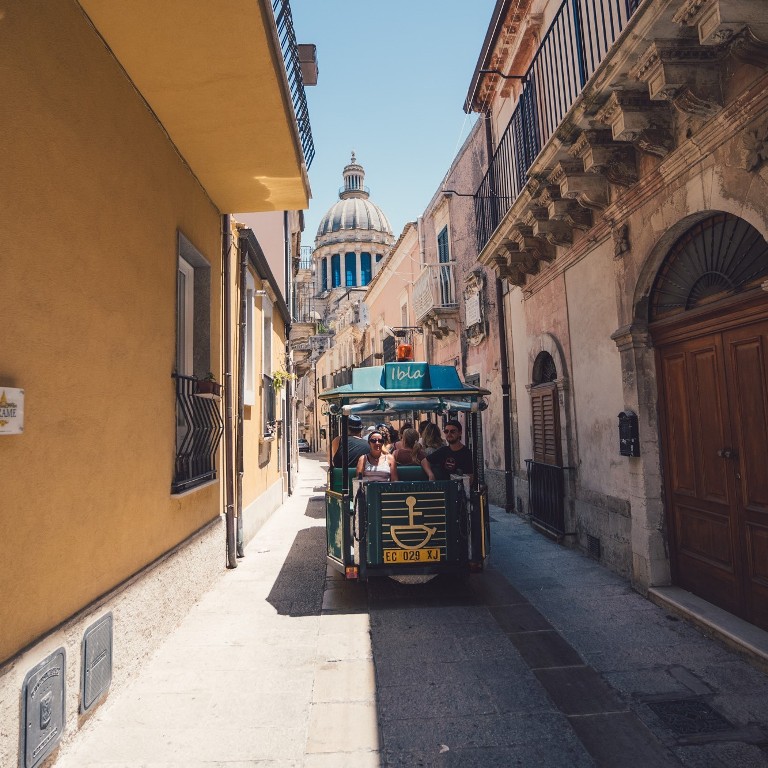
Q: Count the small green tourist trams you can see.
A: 1